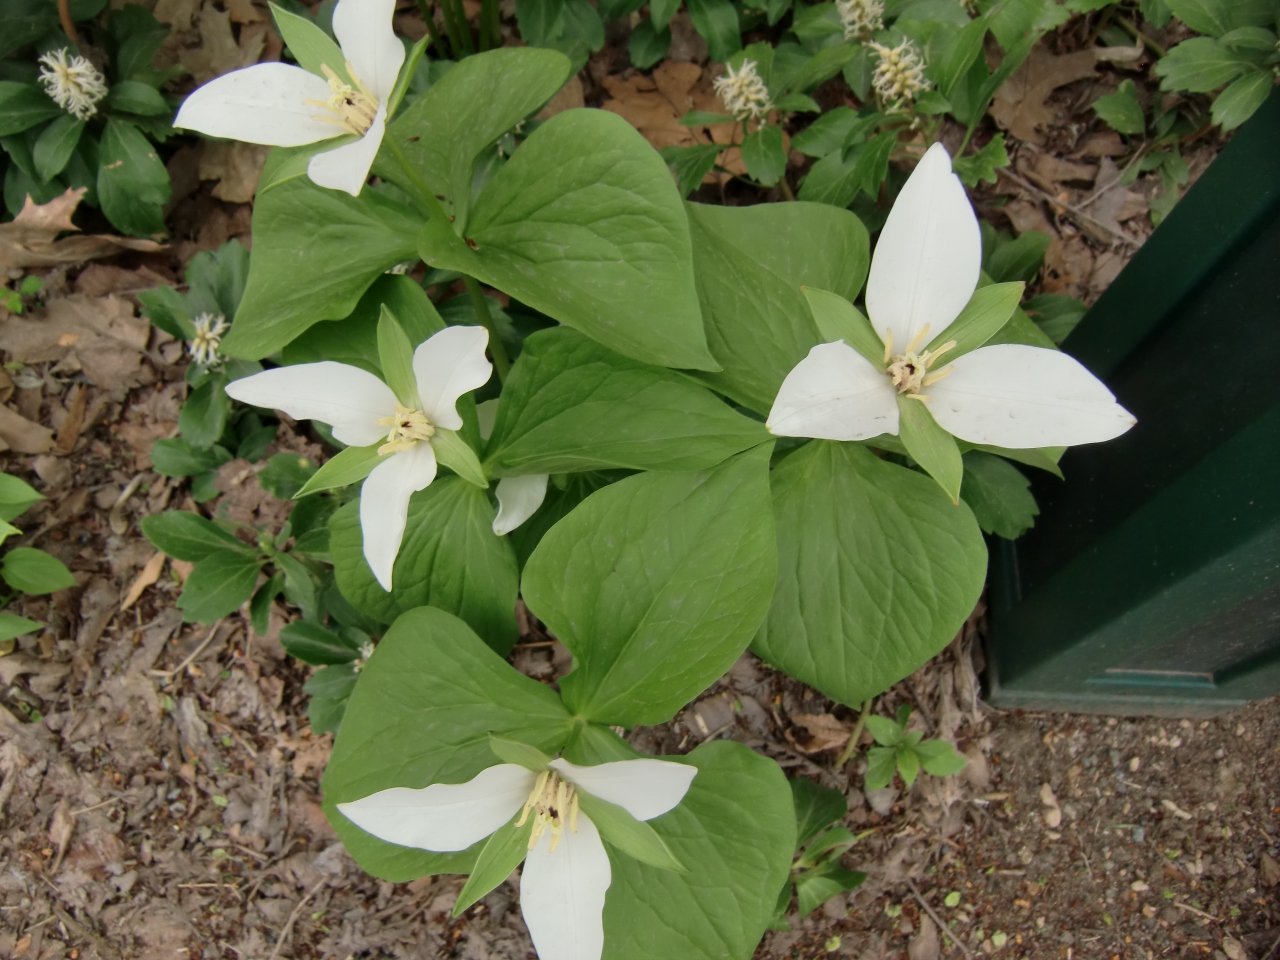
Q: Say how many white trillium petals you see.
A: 13